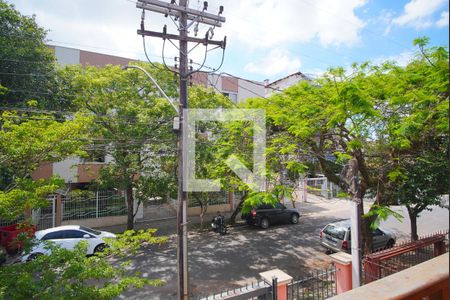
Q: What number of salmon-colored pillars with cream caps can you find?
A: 2